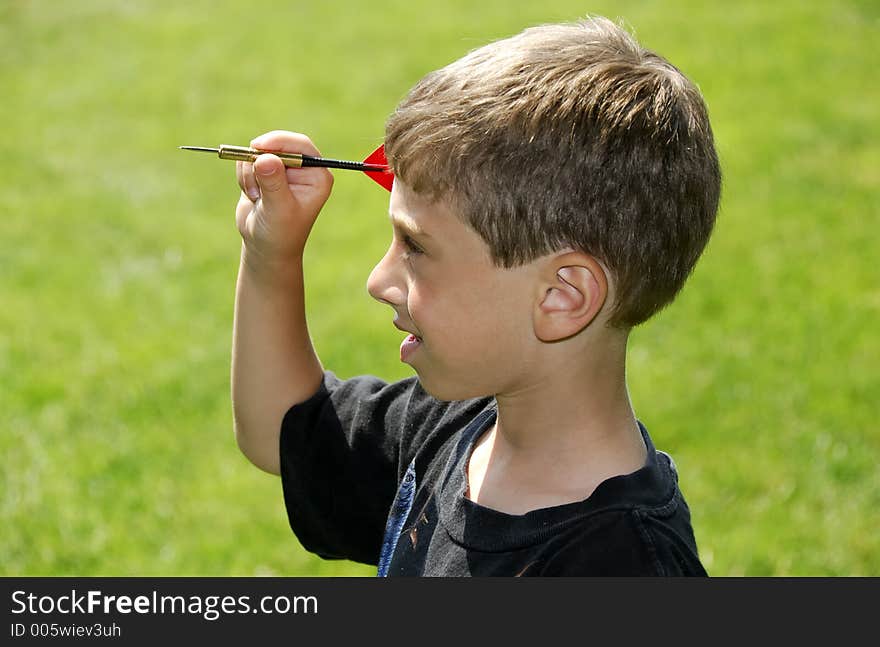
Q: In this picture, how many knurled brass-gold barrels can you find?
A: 1